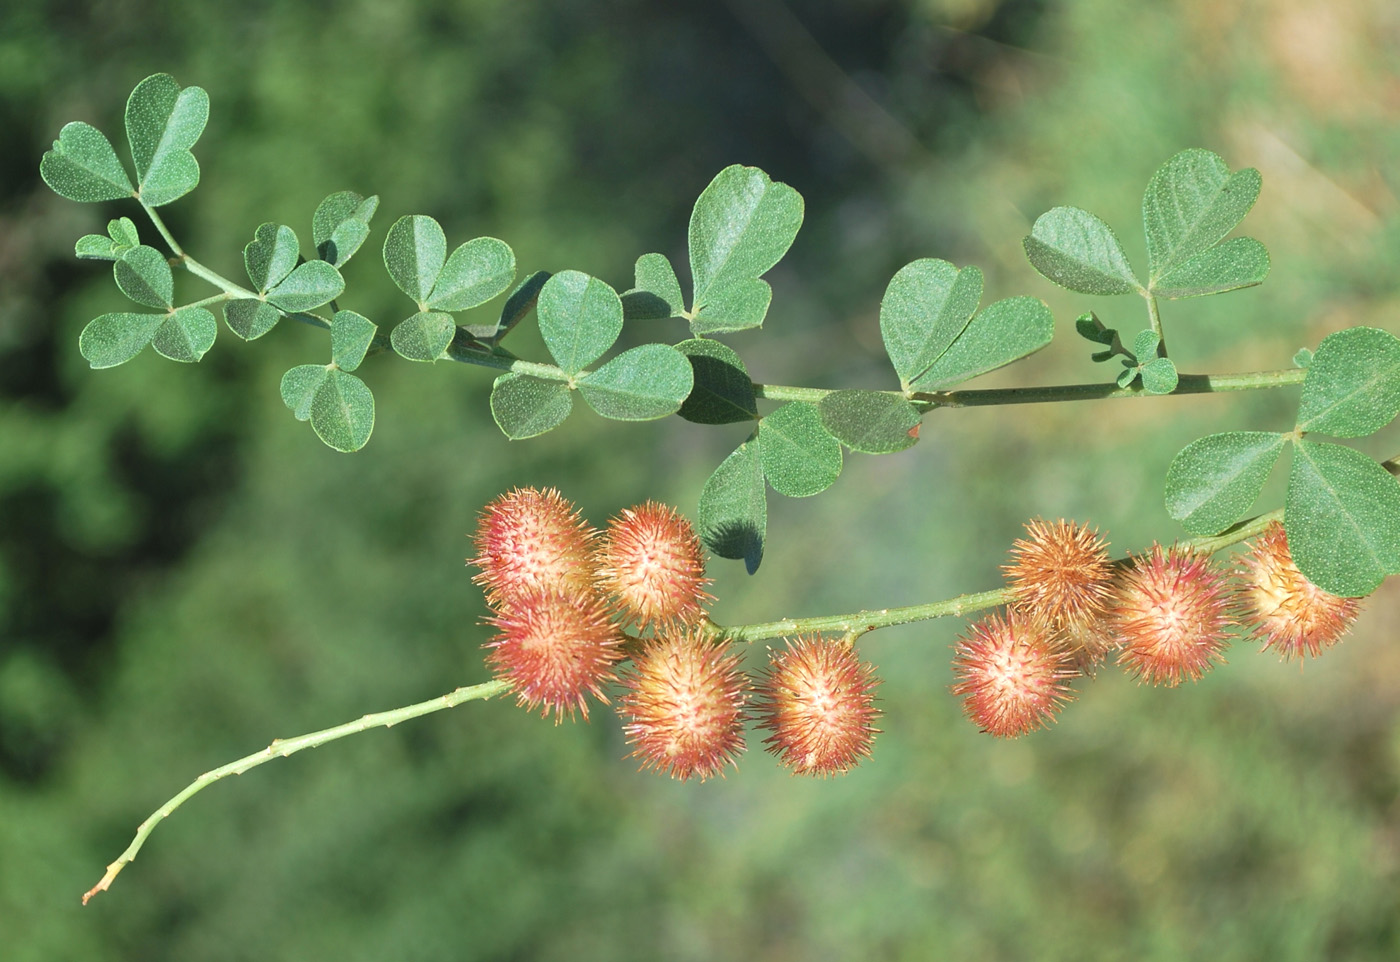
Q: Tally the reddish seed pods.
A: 9